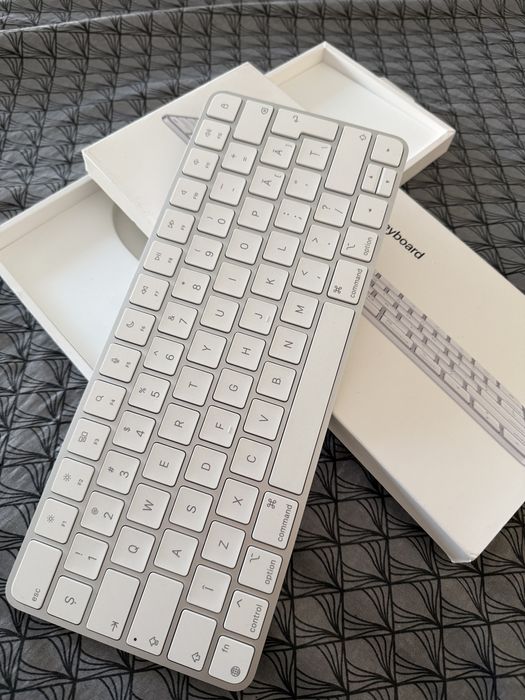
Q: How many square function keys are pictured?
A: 12